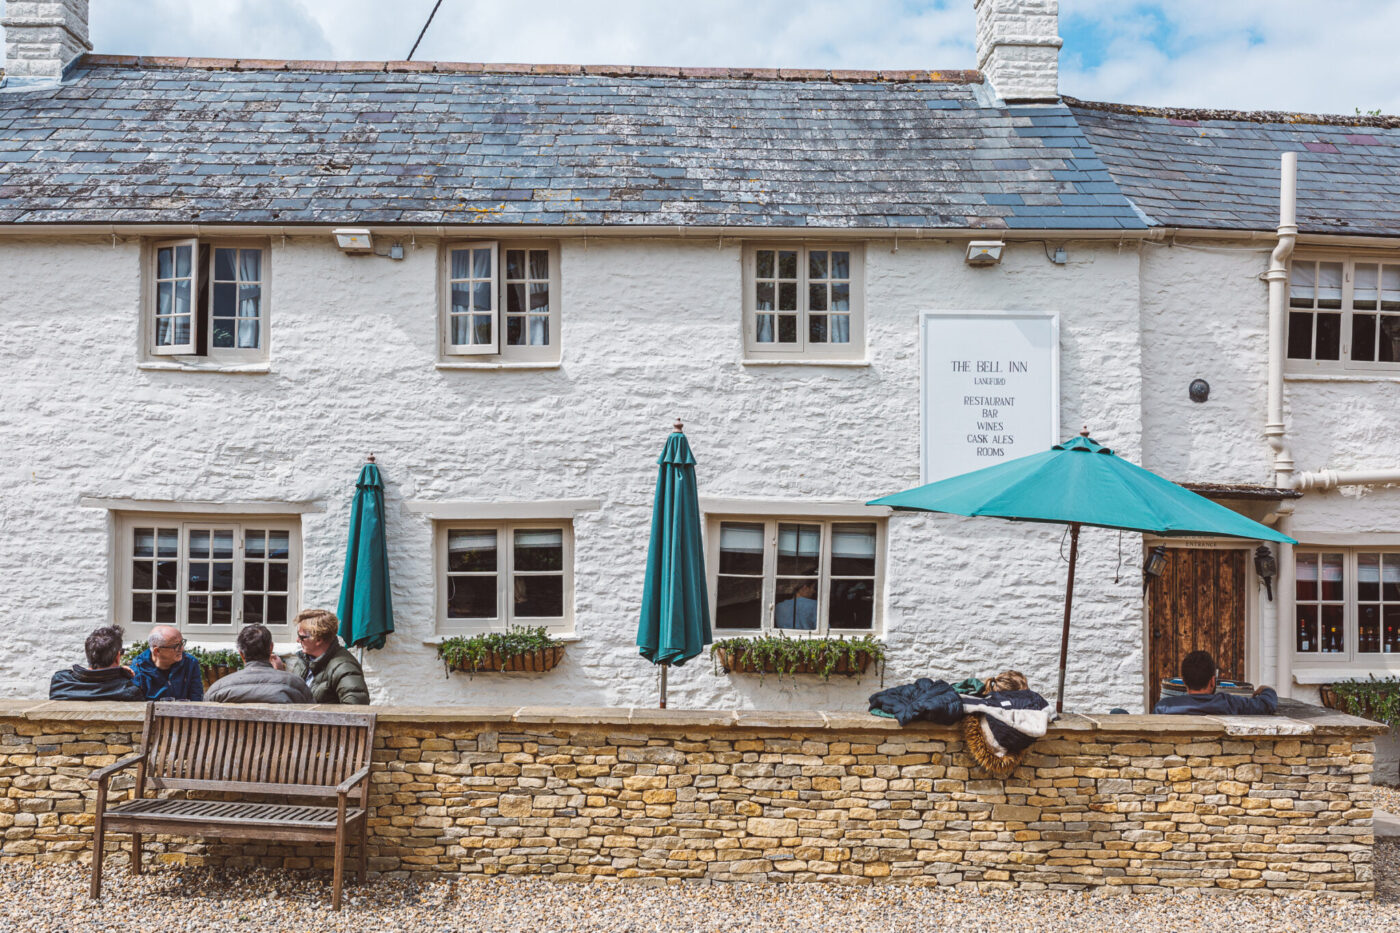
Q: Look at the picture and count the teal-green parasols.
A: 3